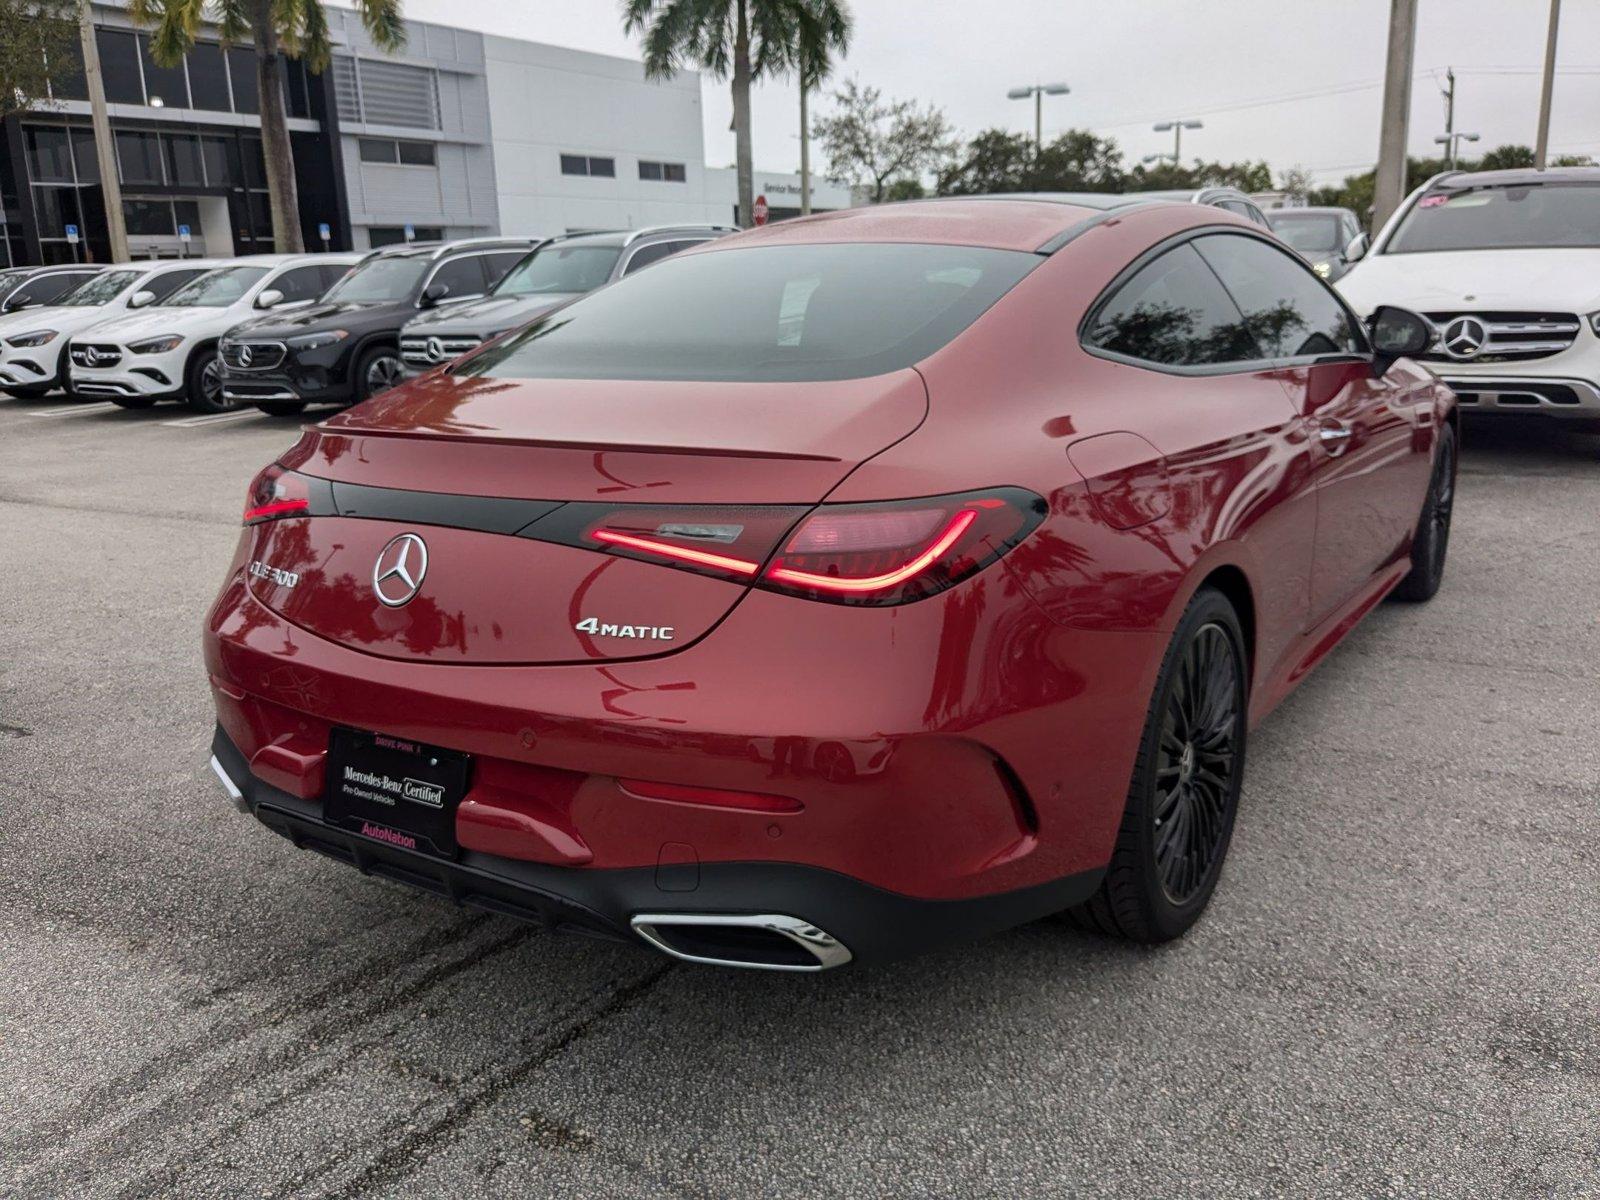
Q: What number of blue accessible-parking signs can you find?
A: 4